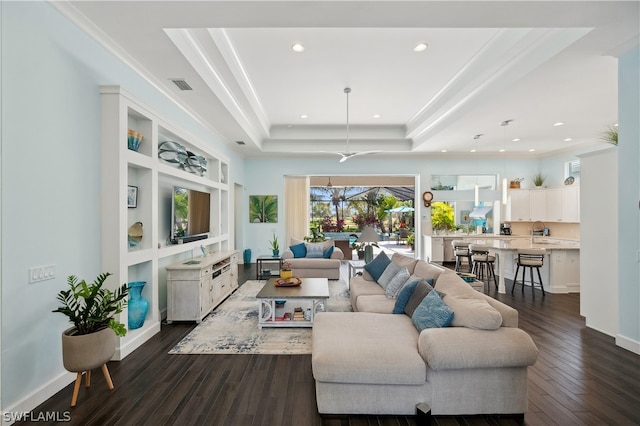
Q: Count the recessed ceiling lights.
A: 12